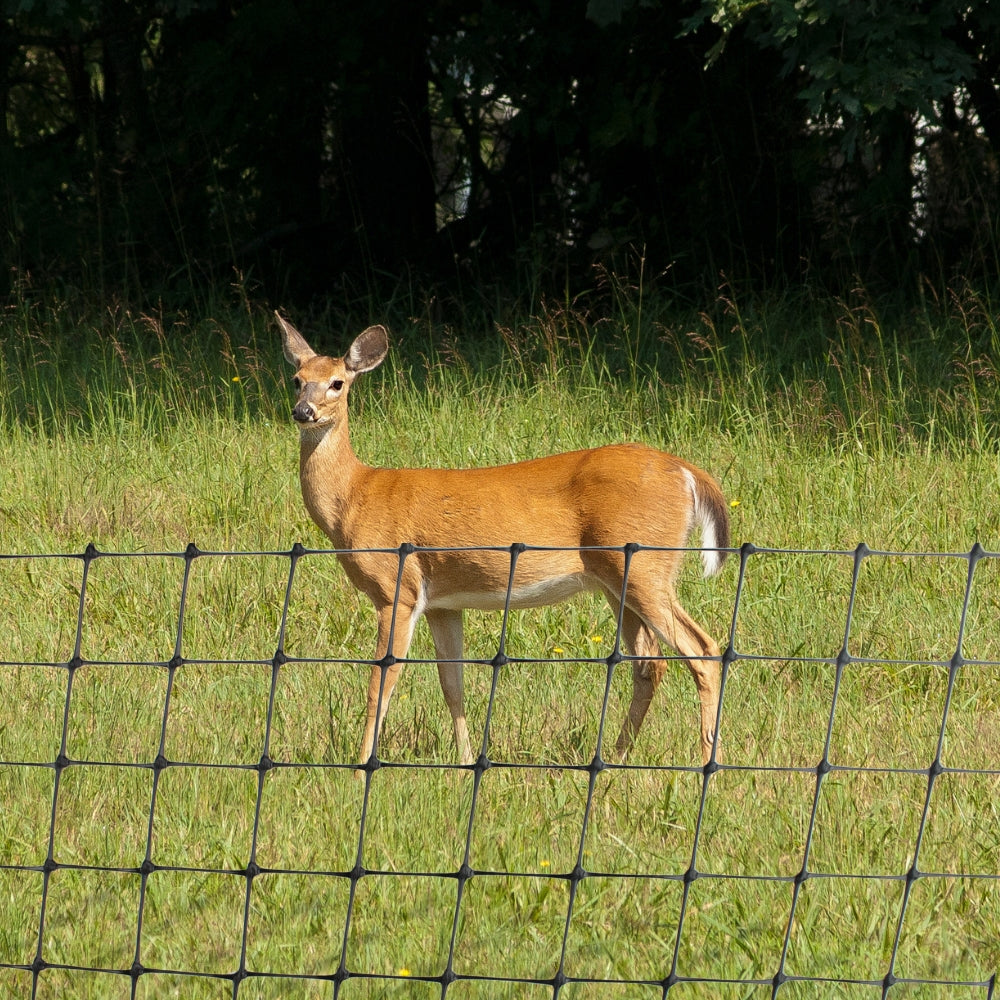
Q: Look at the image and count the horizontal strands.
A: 5